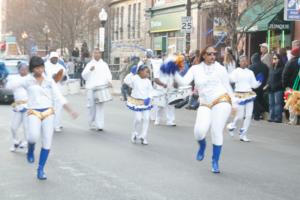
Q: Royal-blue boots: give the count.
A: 4